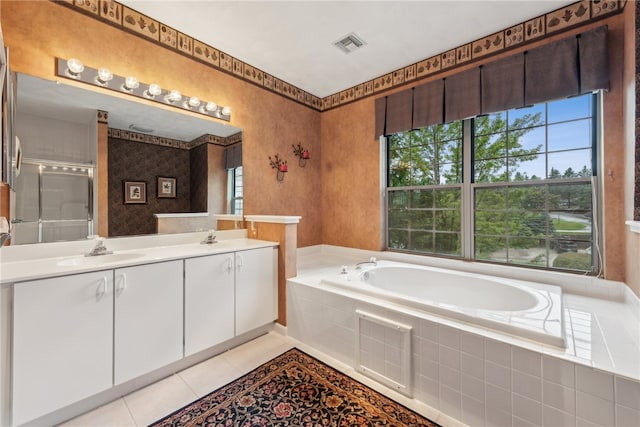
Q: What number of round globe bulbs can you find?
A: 8